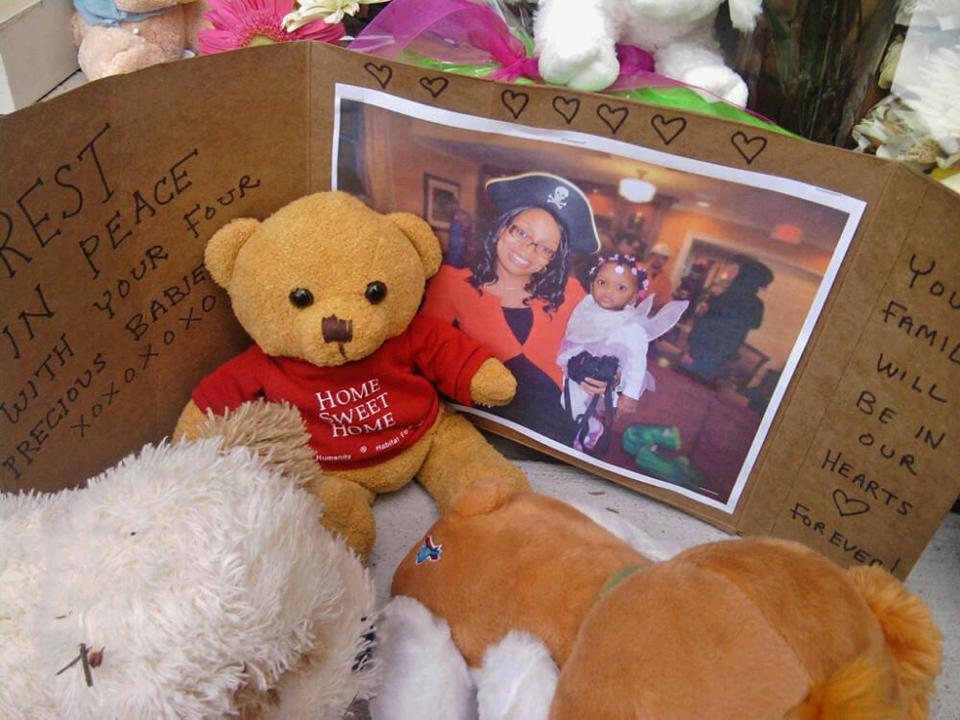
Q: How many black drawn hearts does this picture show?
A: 8